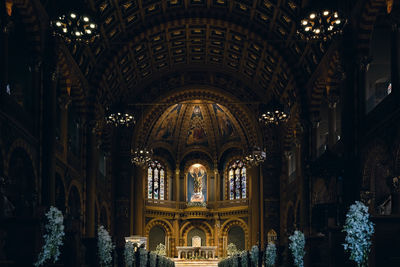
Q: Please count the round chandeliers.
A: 6